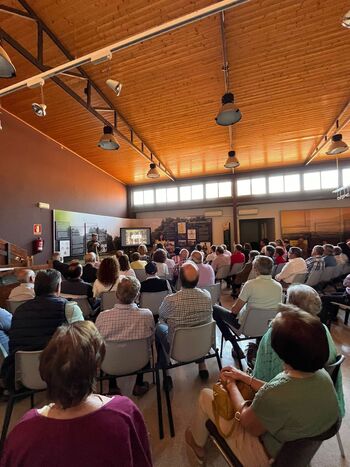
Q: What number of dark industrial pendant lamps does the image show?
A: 6